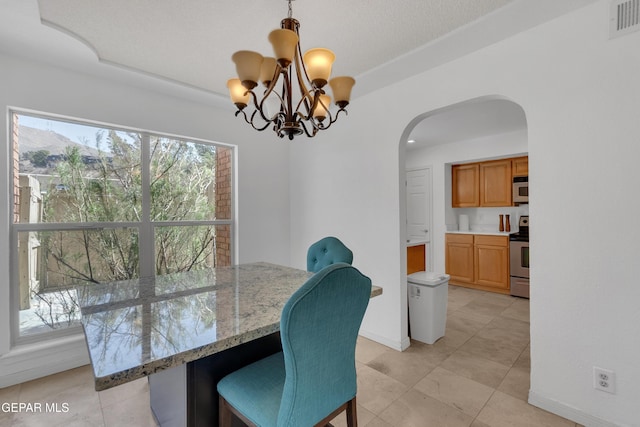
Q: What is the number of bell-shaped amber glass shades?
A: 7